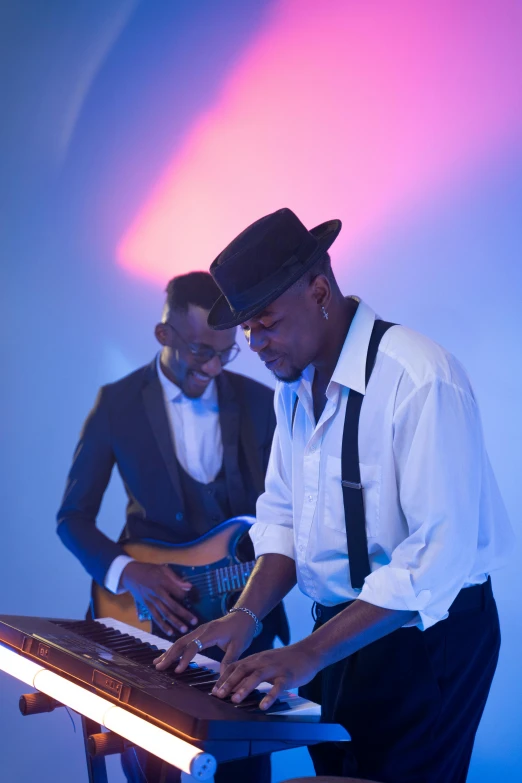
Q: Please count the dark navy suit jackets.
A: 1